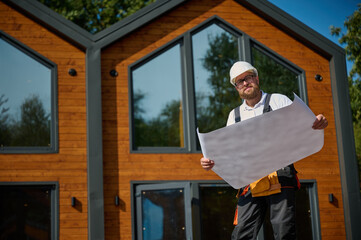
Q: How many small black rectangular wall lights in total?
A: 3